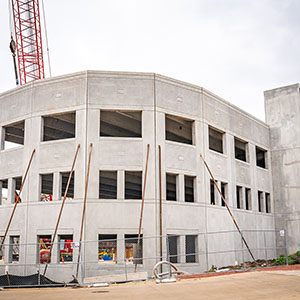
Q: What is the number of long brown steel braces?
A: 6